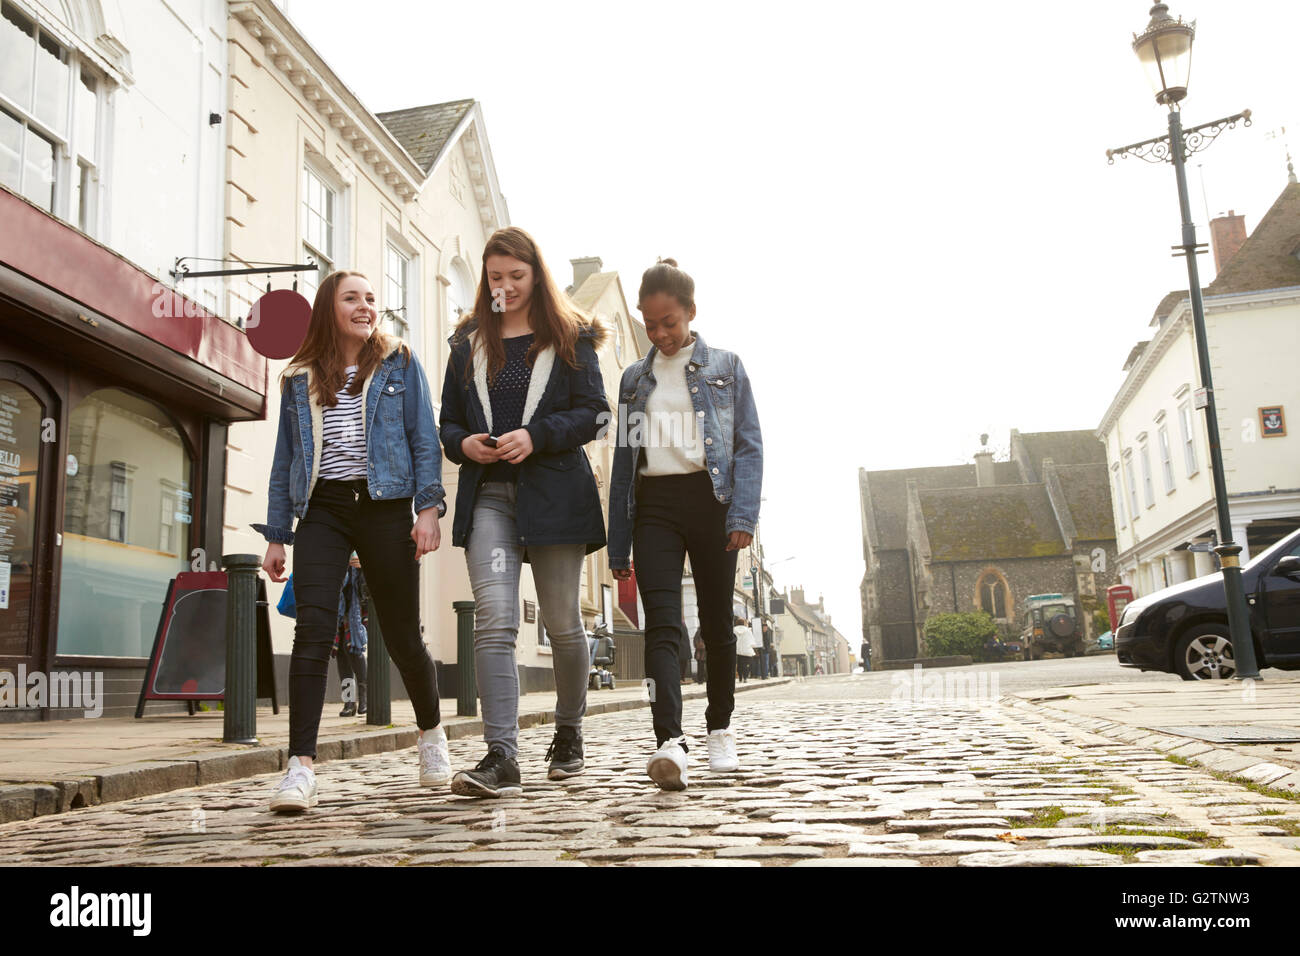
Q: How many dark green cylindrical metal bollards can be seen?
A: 3